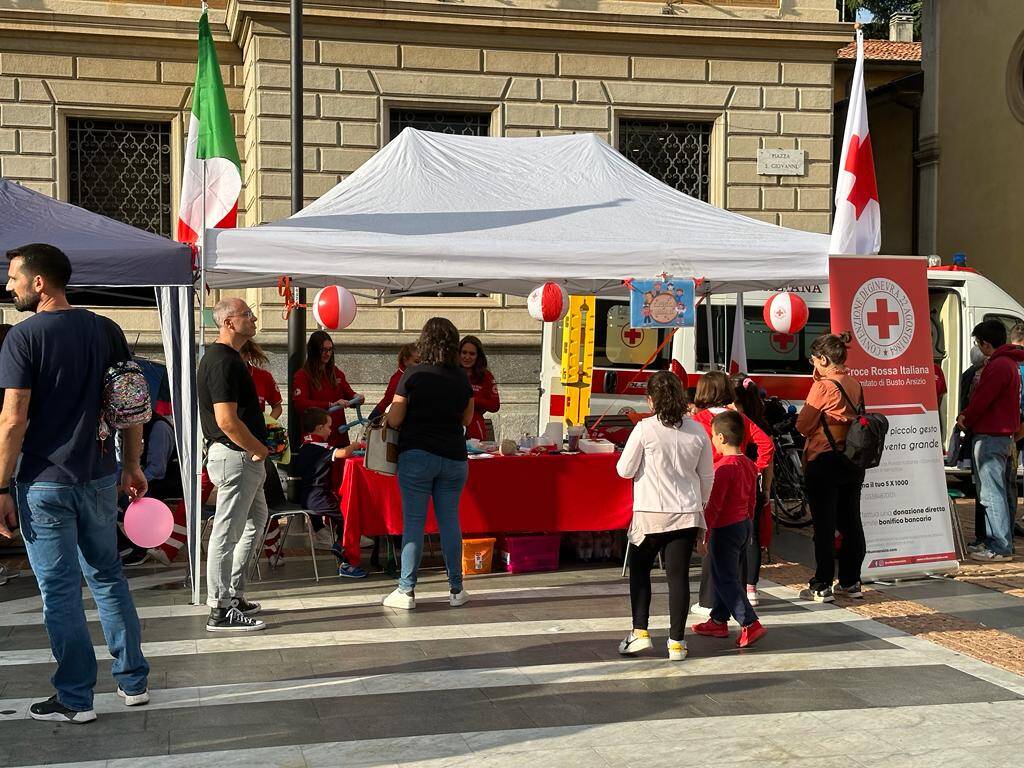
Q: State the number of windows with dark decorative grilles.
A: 3